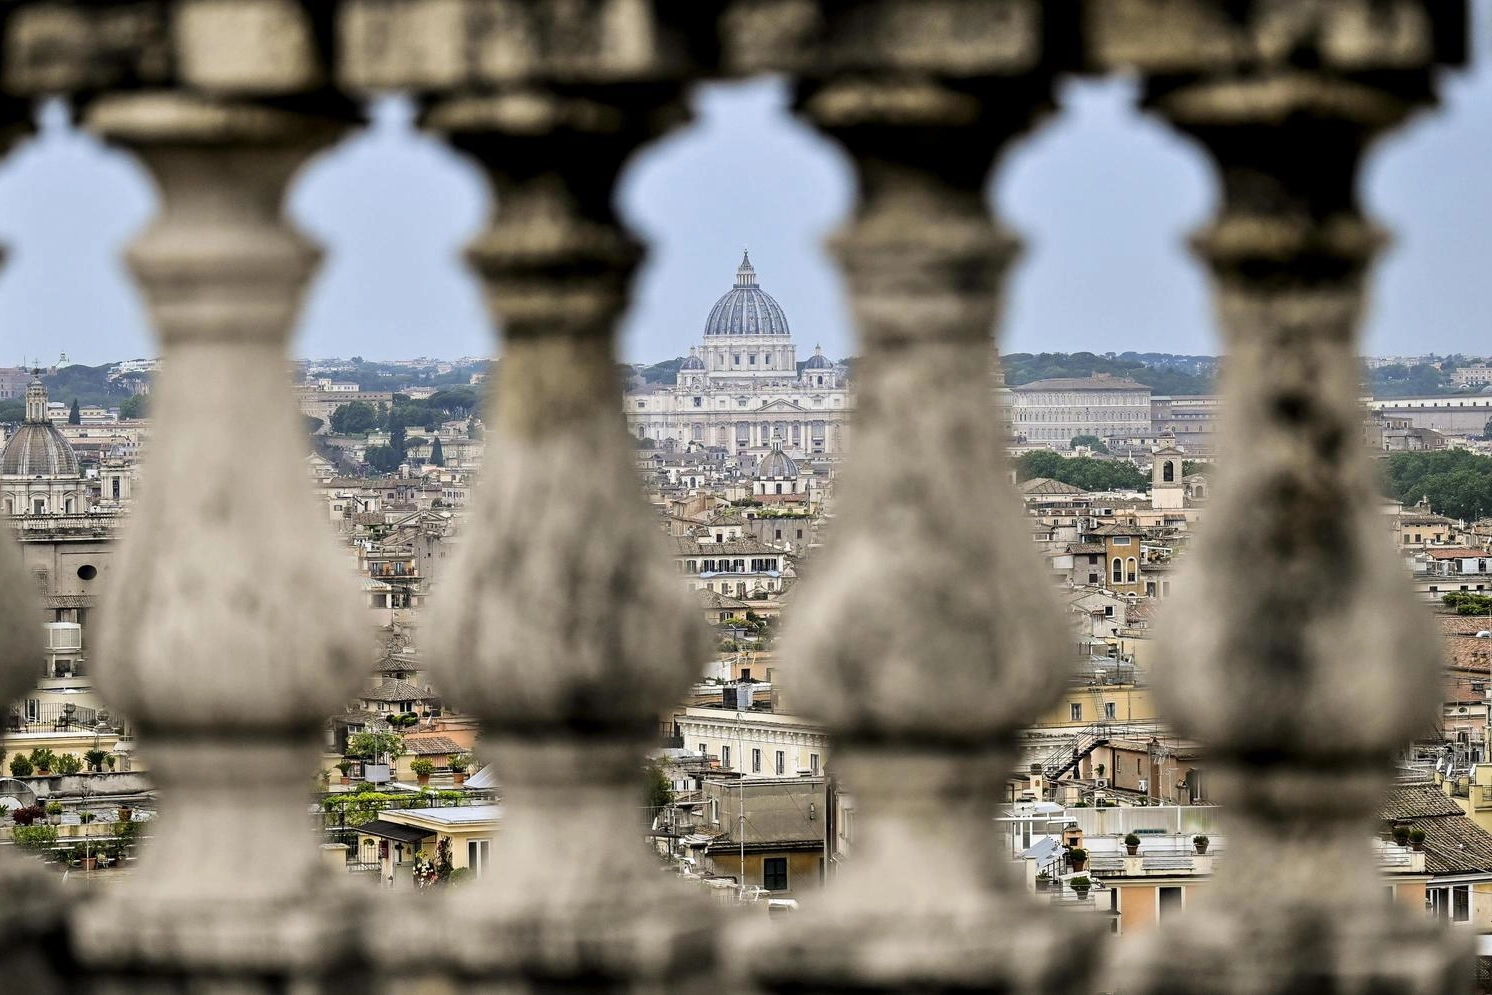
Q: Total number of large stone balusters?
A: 4